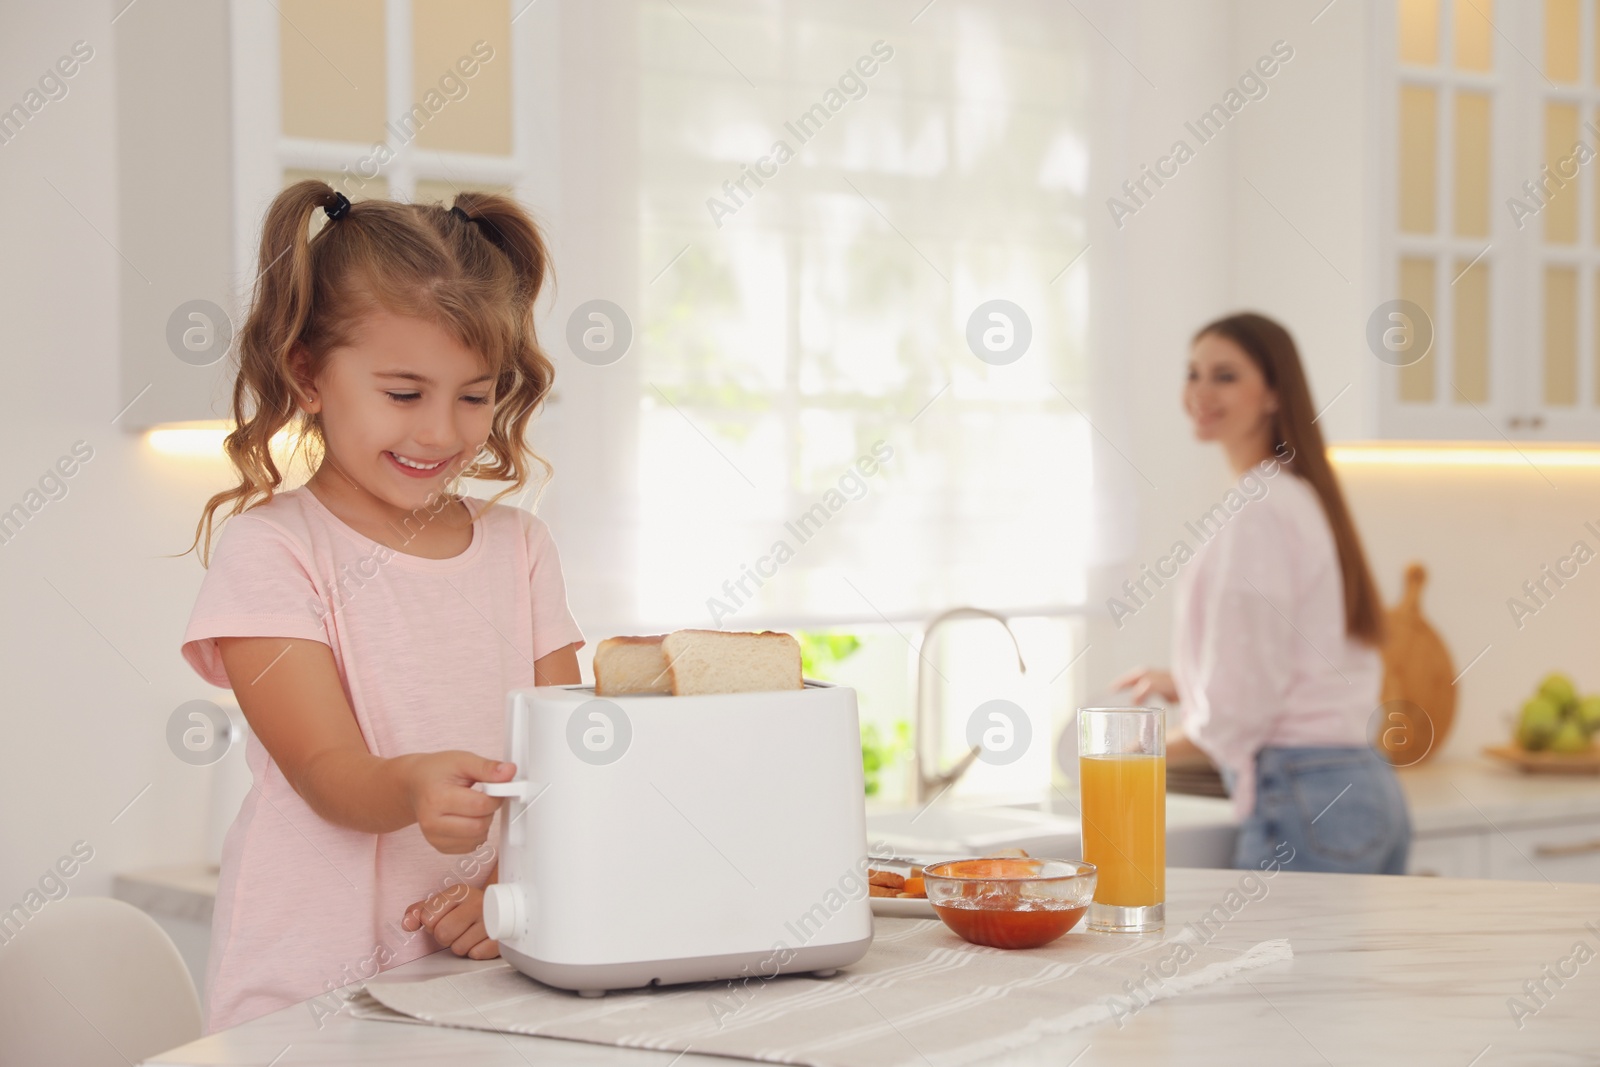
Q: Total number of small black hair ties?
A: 2